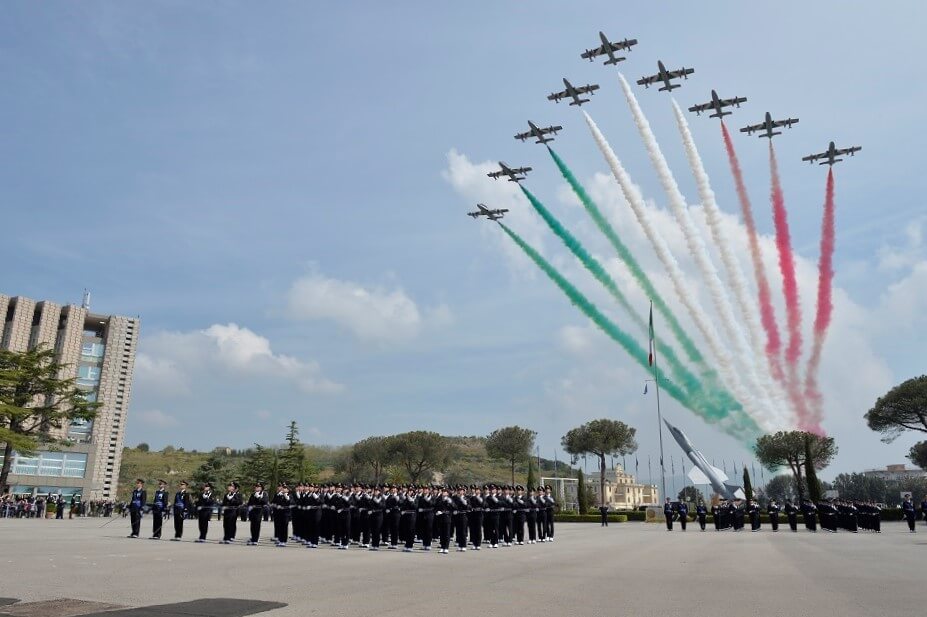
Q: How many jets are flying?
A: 9